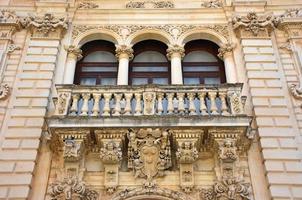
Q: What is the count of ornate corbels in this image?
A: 4